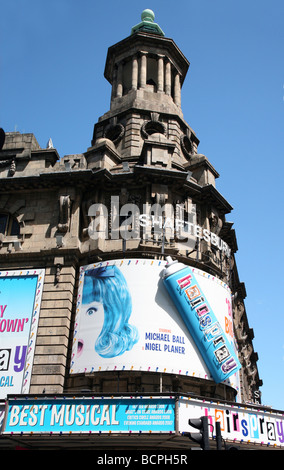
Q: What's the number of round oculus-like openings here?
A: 3